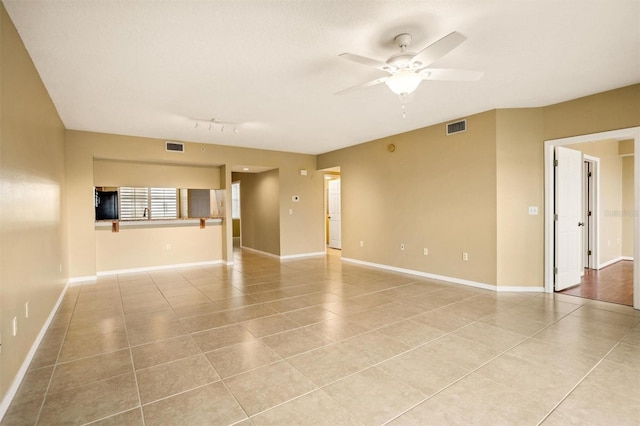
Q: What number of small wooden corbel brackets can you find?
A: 2